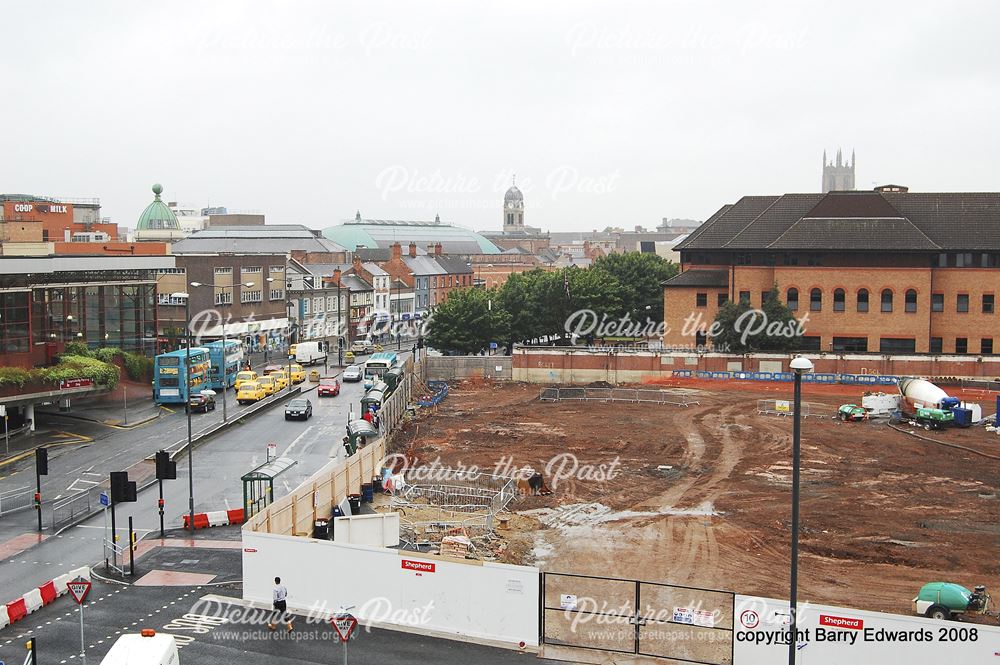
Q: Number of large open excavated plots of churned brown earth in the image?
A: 1